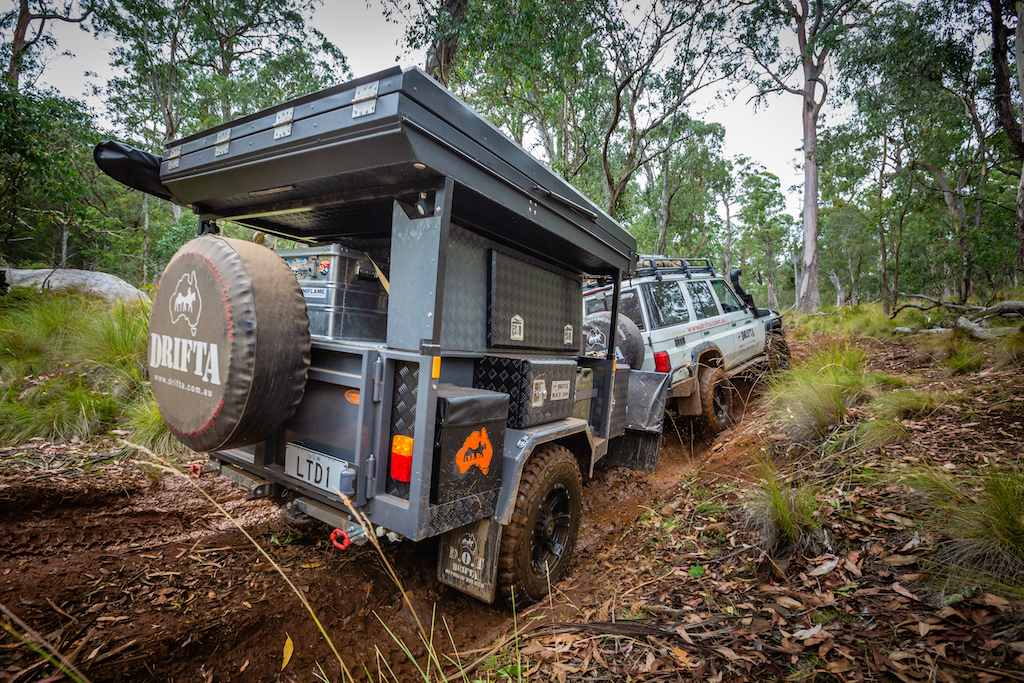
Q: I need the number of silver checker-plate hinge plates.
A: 4